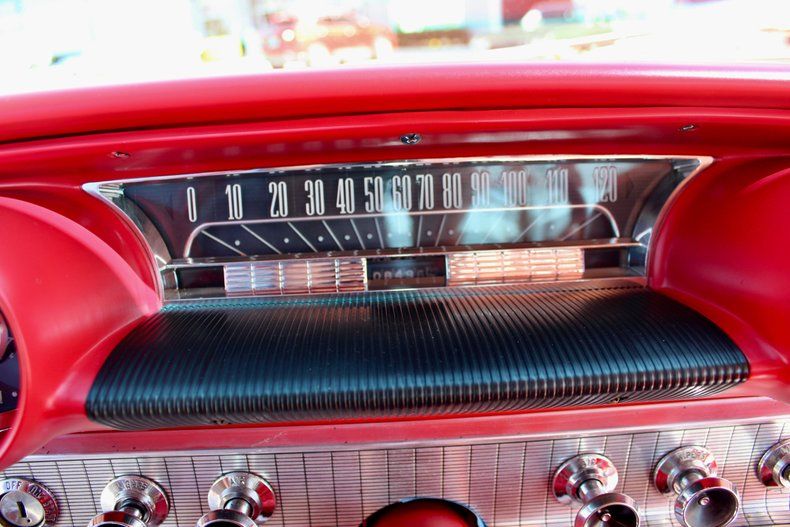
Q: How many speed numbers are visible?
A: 13